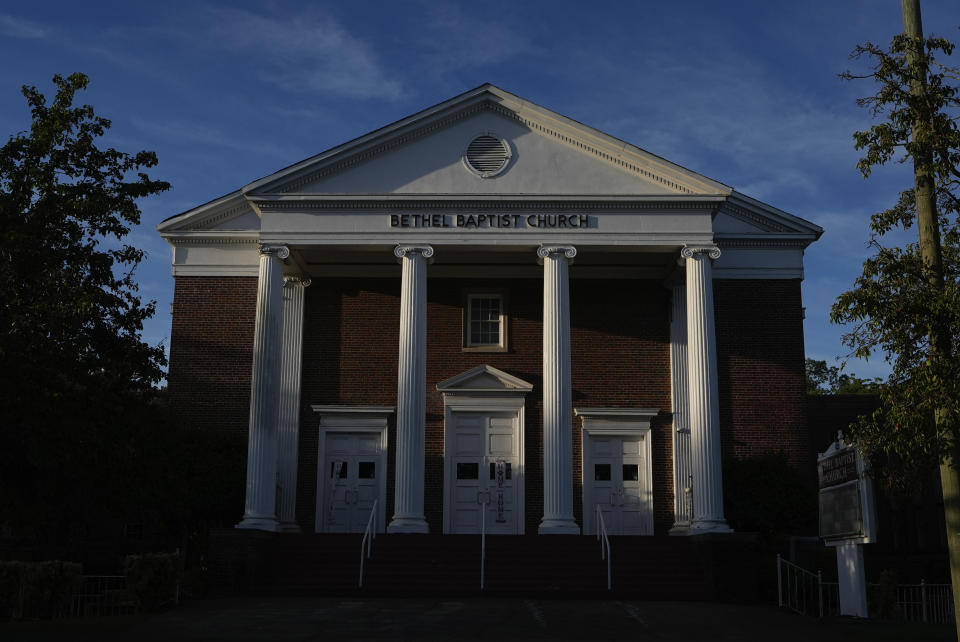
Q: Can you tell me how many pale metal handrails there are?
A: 3